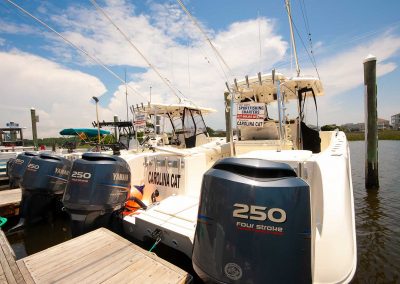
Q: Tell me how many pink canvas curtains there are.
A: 0